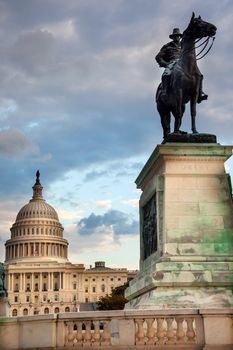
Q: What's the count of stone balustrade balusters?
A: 11